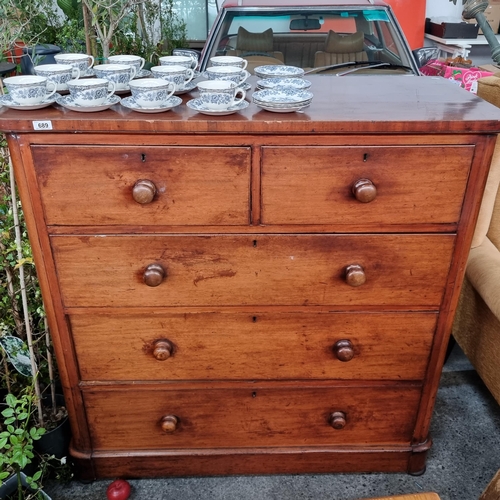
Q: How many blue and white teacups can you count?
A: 12